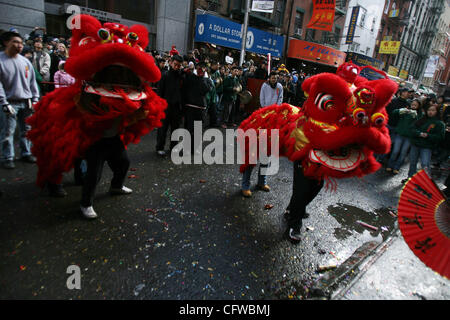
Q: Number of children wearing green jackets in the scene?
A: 2